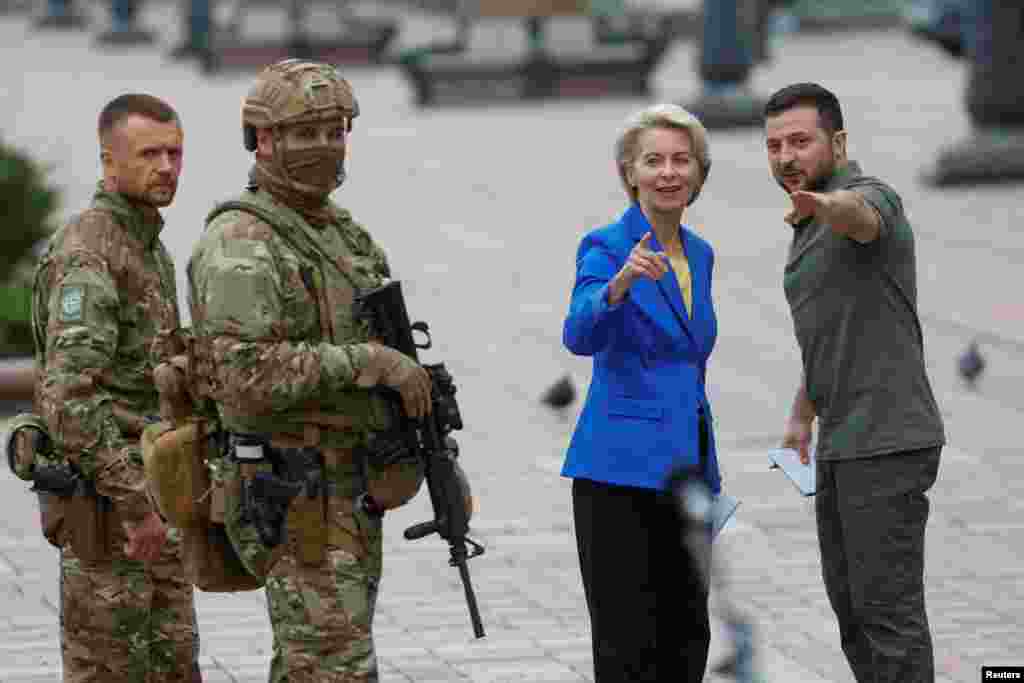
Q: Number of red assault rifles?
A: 0